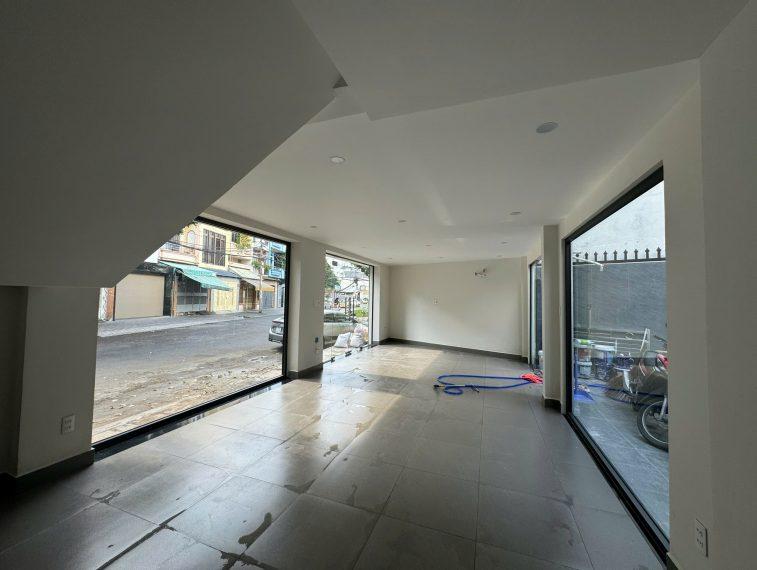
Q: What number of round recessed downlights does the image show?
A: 11